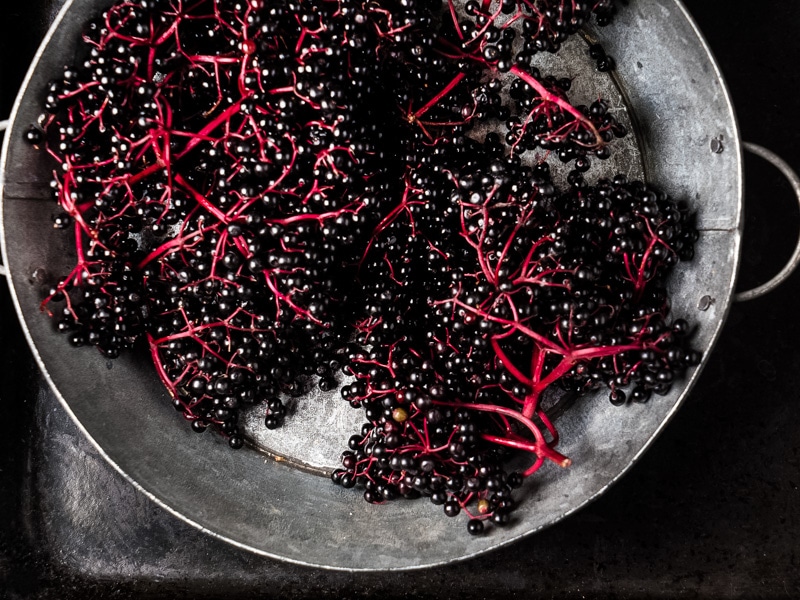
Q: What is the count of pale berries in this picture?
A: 2